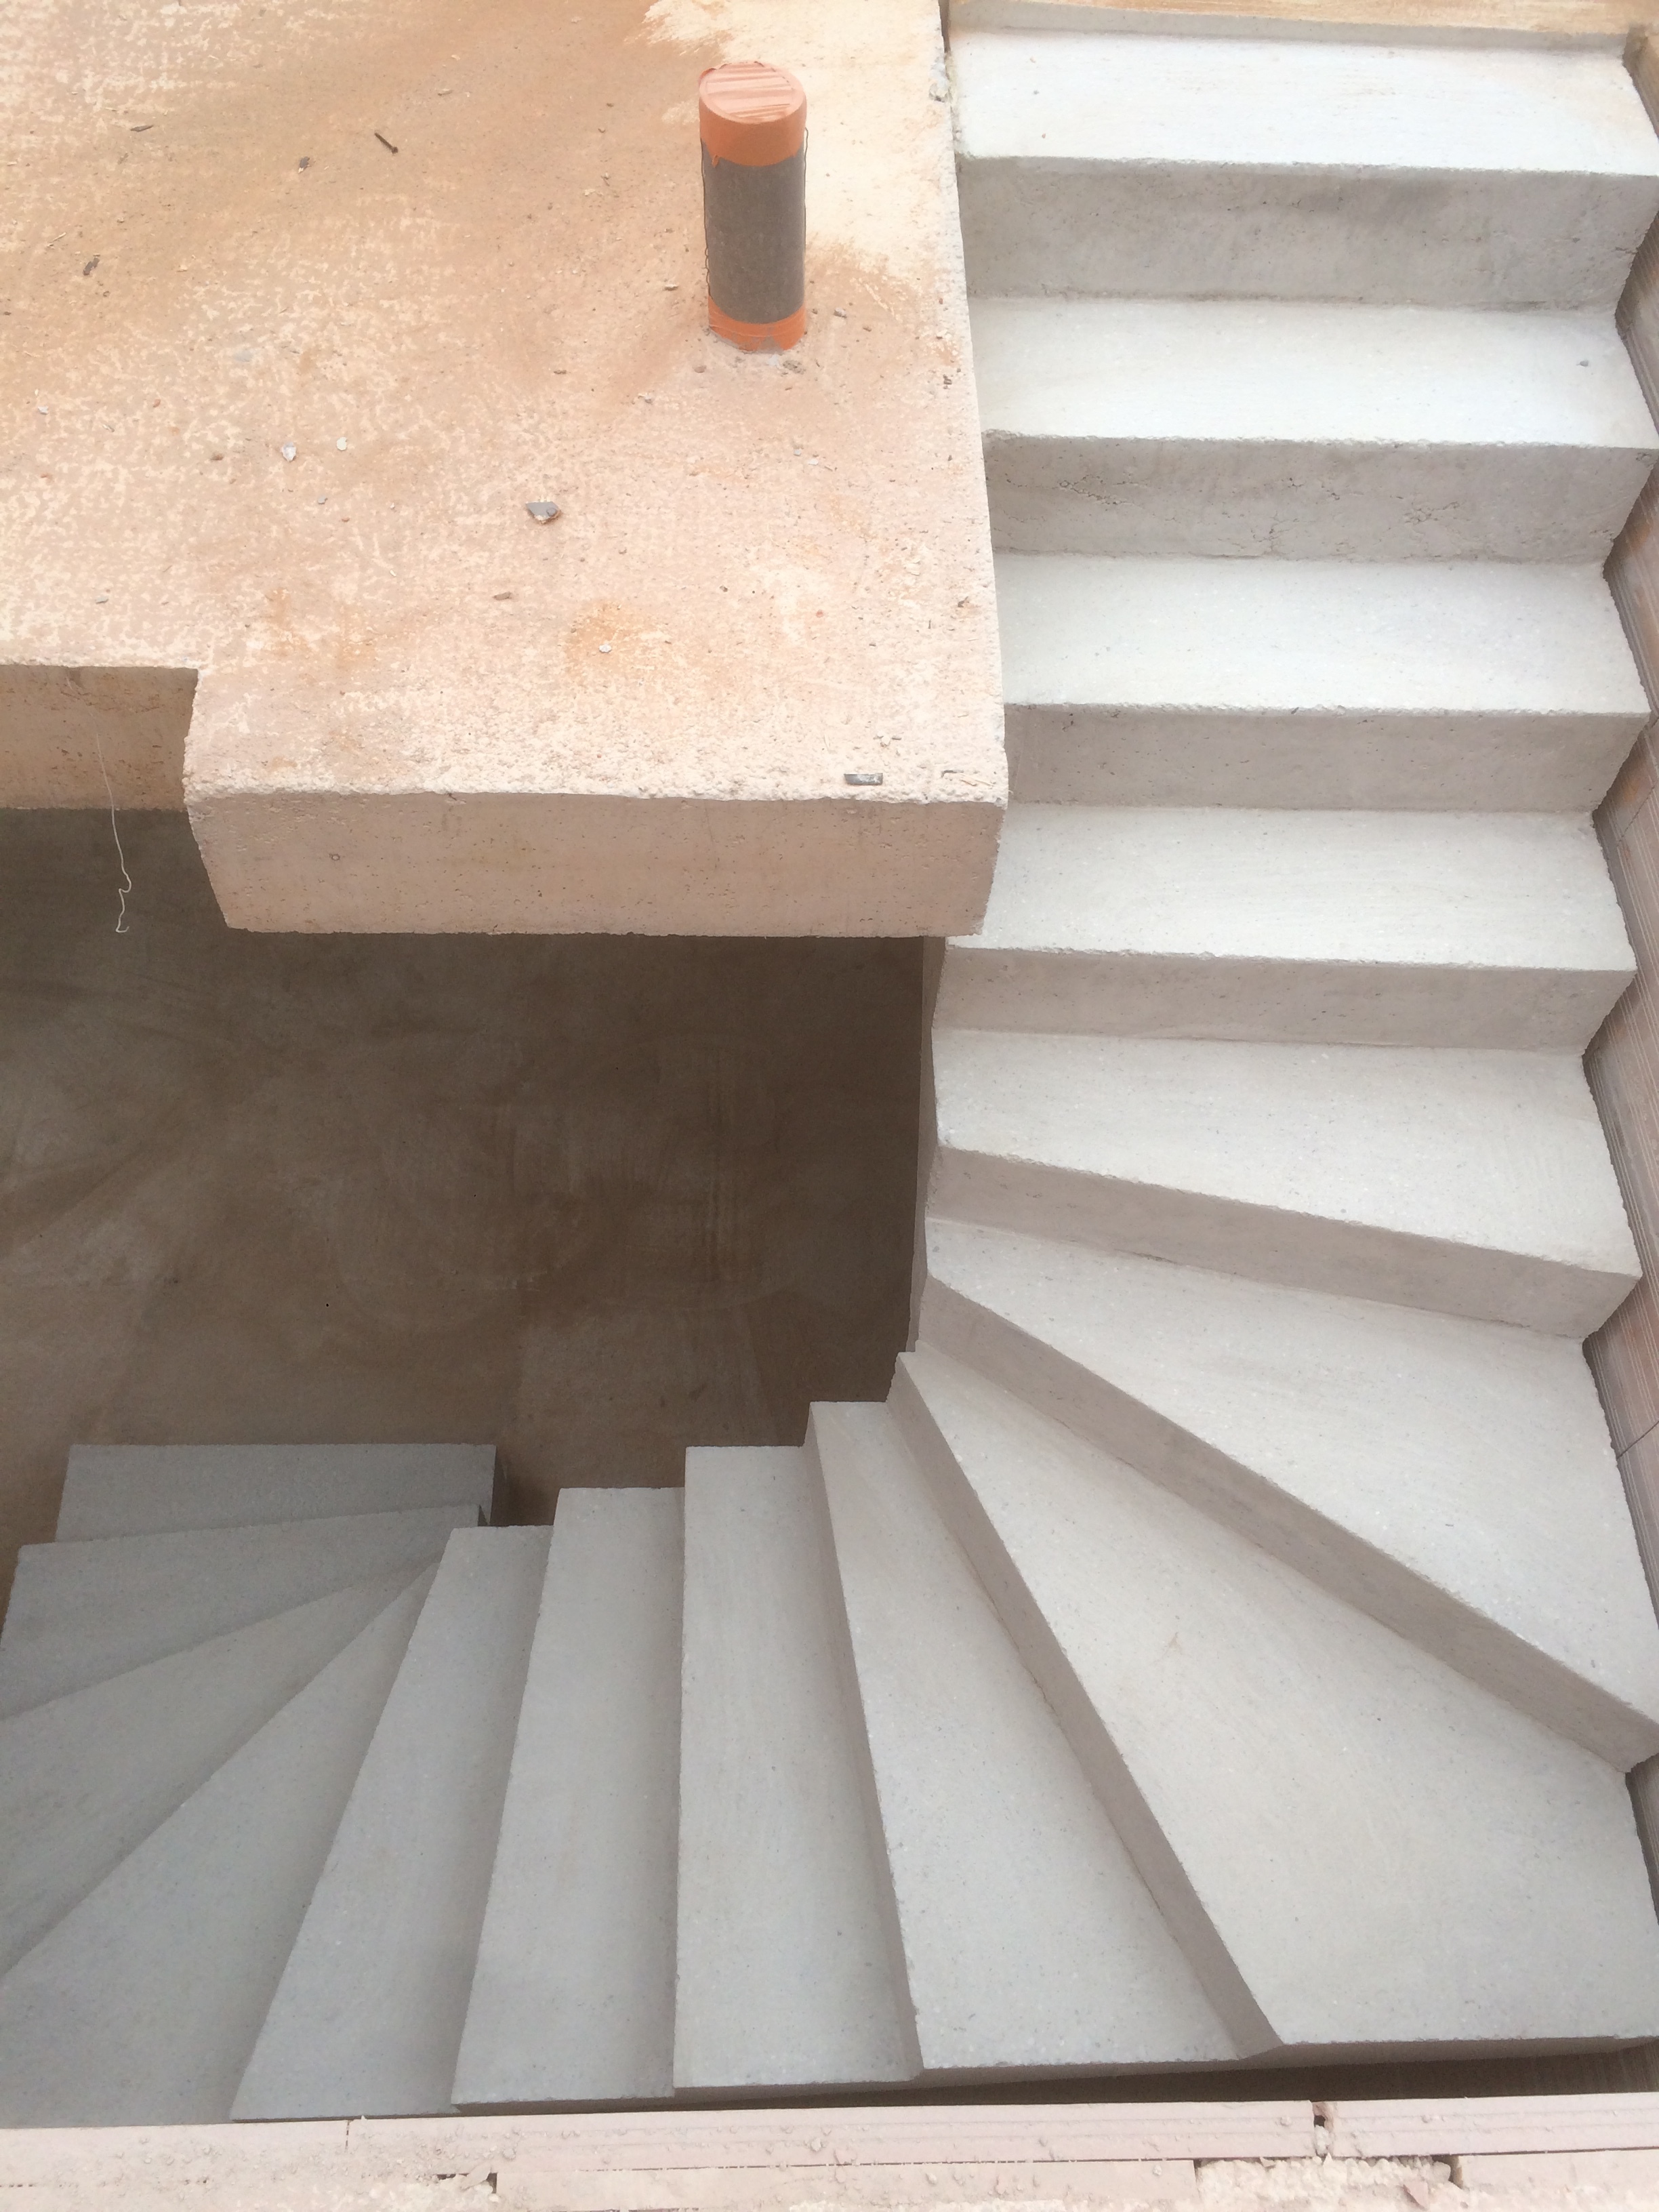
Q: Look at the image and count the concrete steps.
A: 15